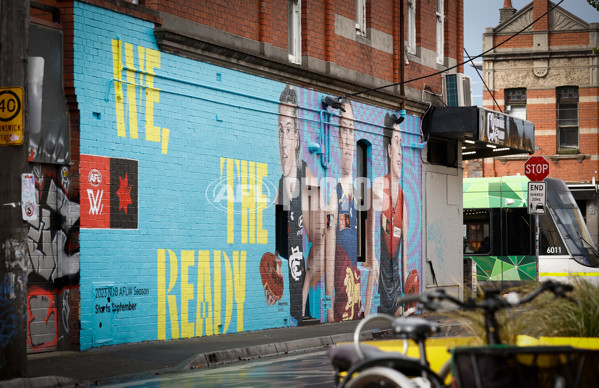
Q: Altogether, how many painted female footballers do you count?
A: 3